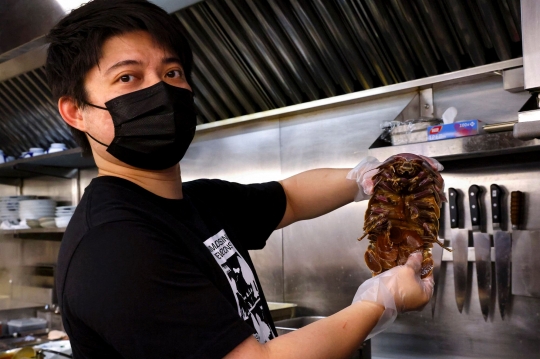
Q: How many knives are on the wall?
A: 5